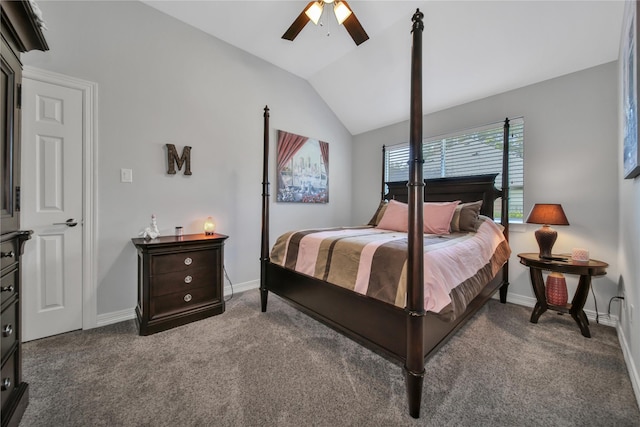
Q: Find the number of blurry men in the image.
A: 0